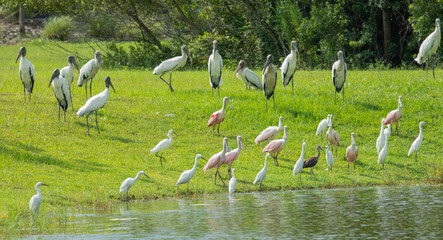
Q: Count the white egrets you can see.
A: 13